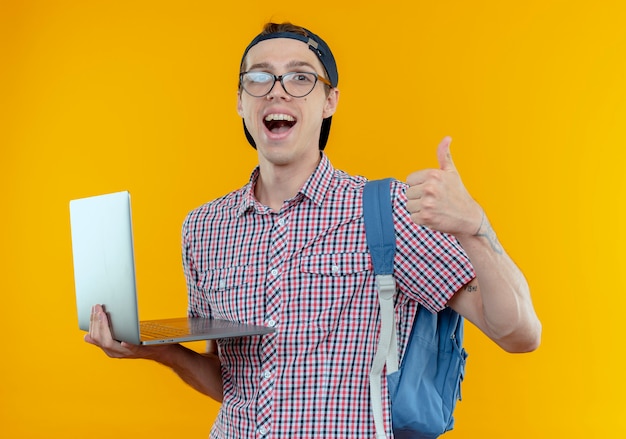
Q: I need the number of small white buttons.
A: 7